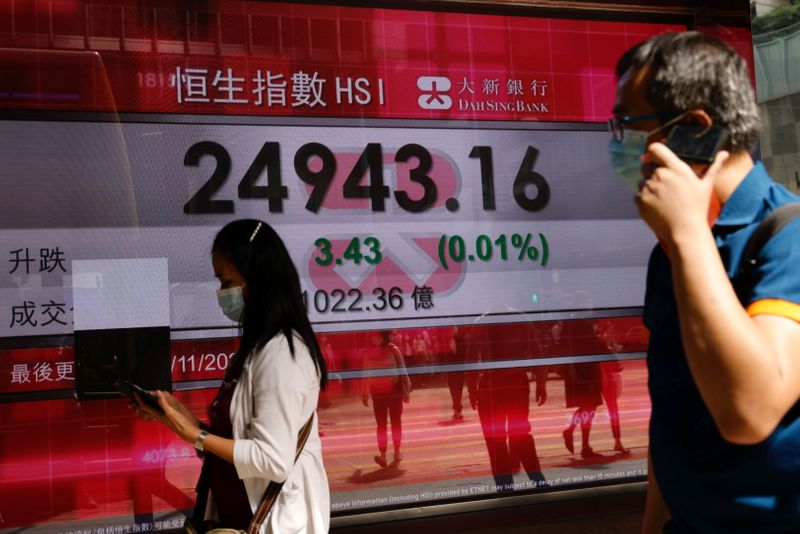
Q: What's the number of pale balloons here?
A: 0